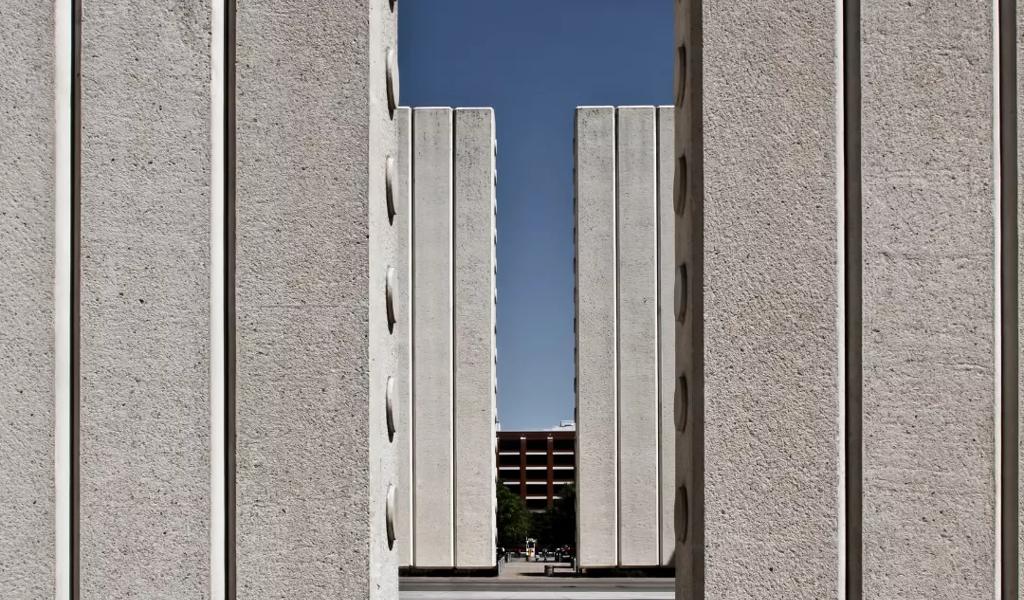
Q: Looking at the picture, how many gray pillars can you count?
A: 12